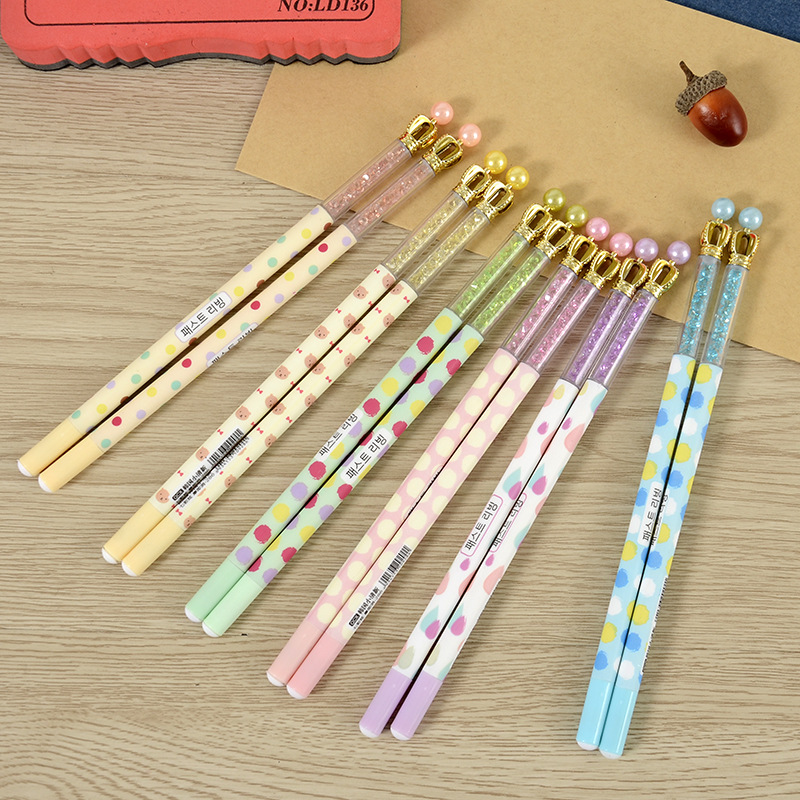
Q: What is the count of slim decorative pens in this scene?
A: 12